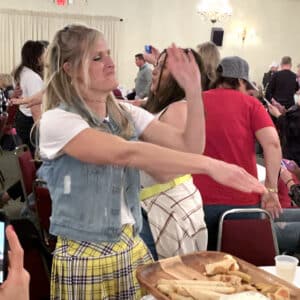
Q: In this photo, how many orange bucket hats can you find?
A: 0